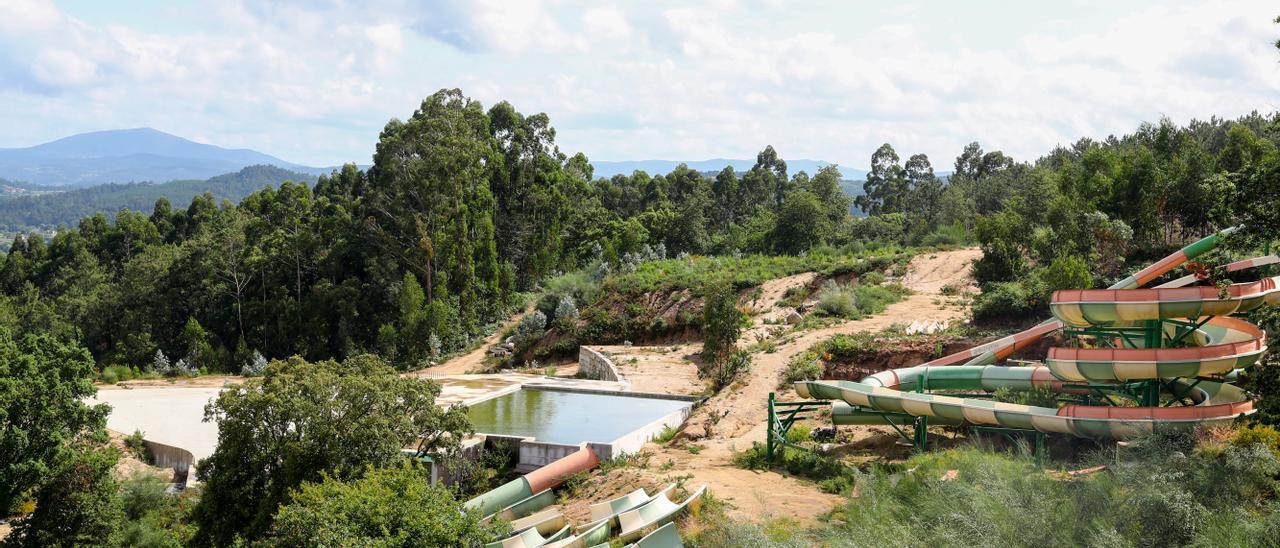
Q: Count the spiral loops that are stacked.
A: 3